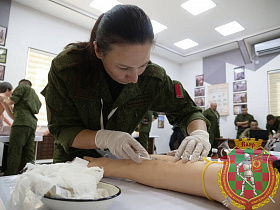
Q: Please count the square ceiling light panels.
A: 5